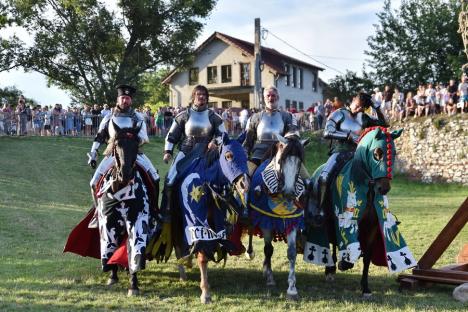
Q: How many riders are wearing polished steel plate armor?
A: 4